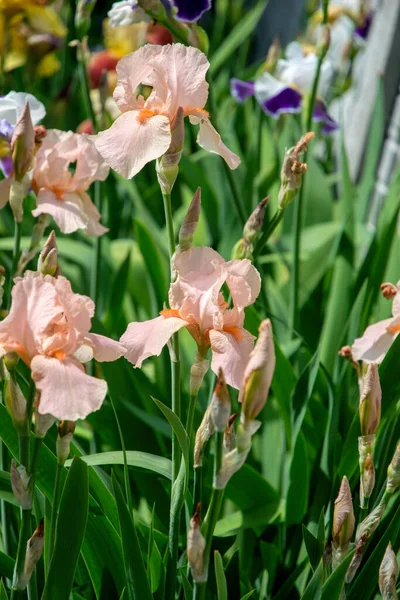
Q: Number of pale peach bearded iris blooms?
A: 5